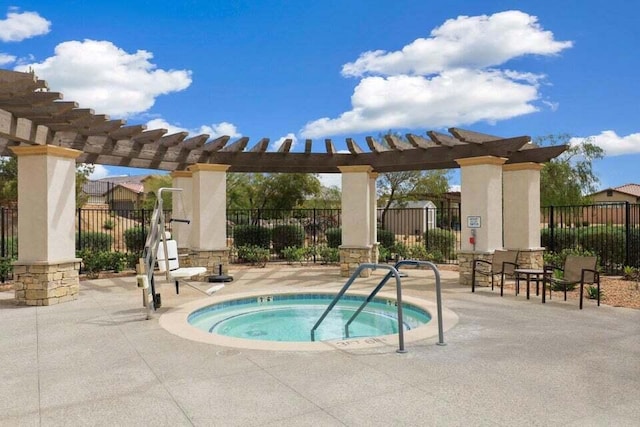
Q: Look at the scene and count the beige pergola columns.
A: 7